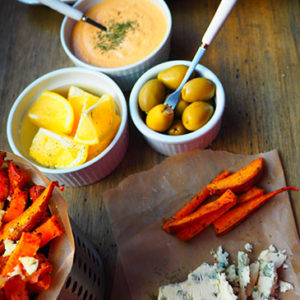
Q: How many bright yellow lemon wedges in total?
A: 4